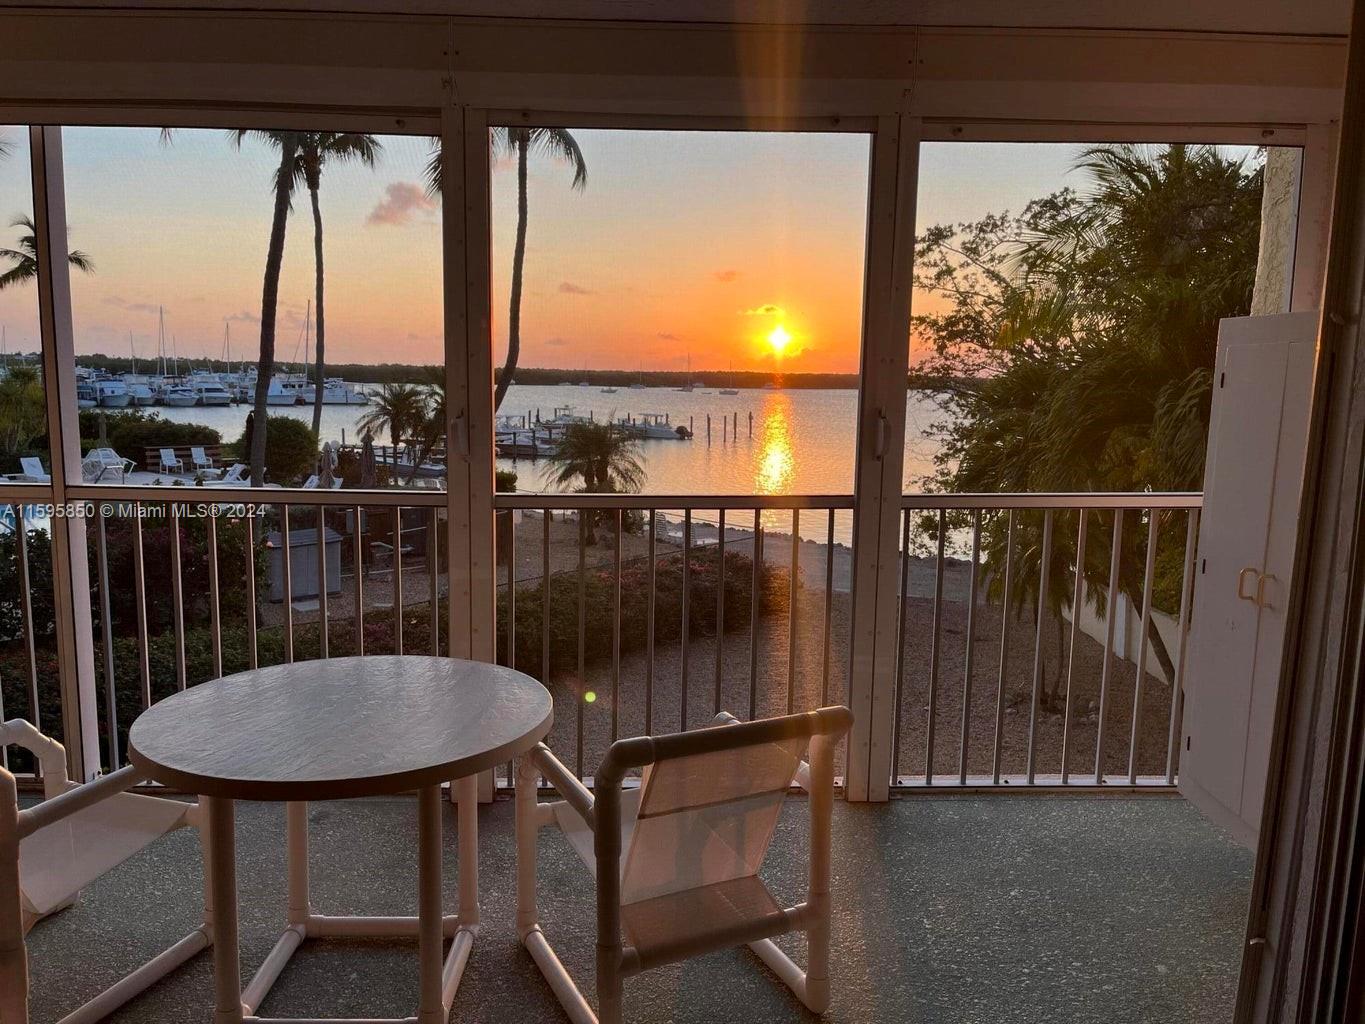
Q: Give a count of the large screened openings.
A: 3